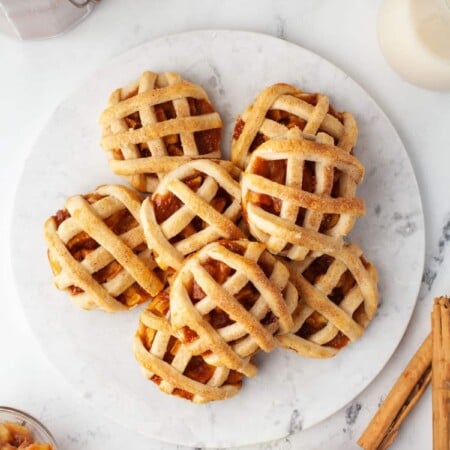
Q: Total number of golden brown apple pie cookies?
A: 8